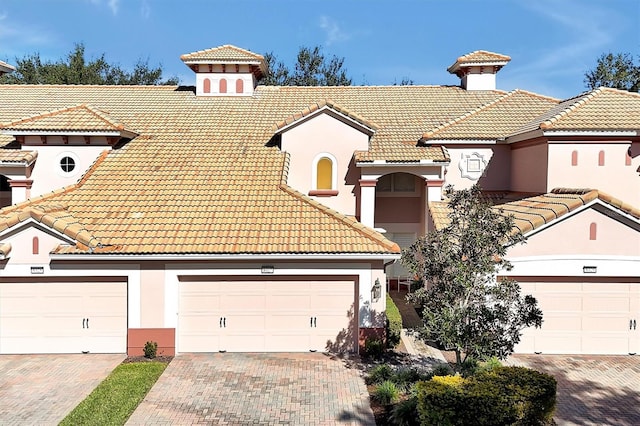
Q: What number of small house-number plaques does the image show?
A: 3